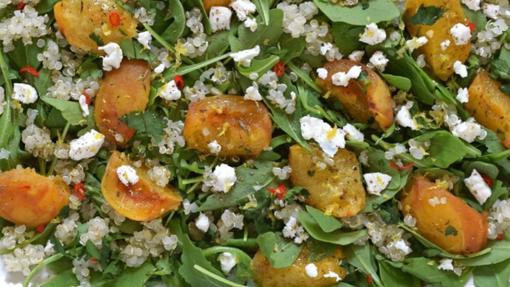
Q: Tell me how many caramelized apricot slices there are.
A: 12